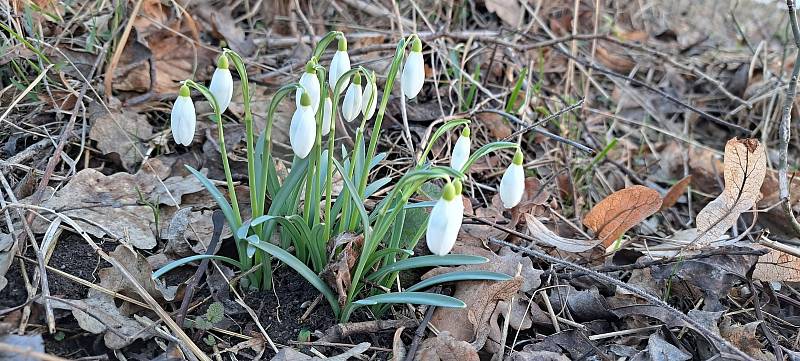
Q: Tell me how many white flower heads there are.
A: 13